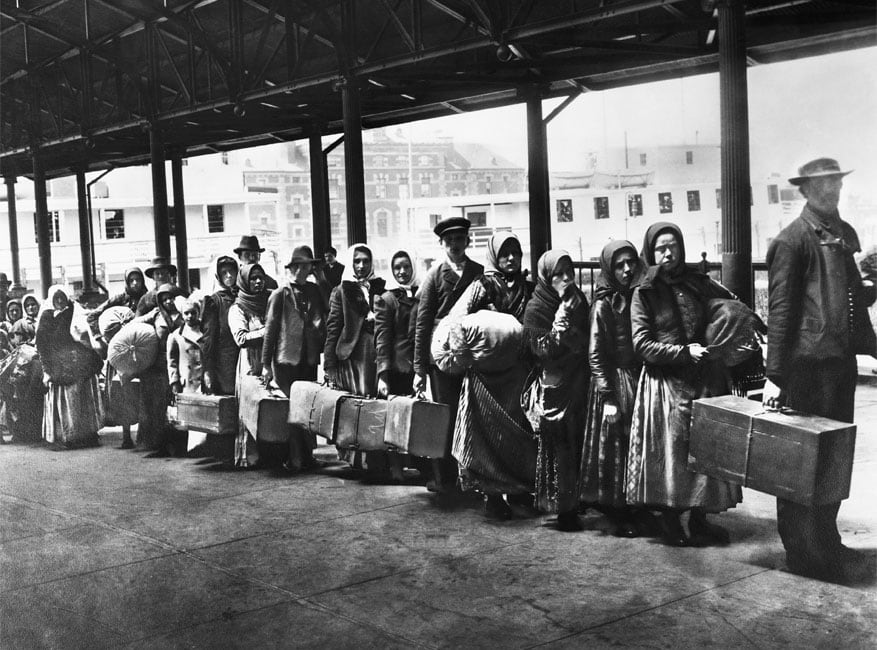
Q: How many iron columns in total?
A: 9